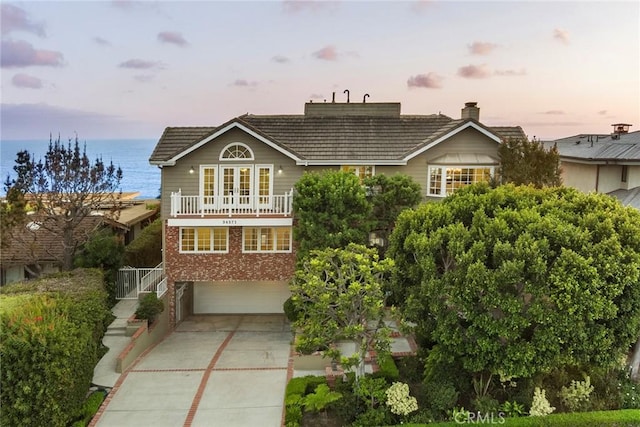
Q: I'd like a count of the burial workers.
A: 0